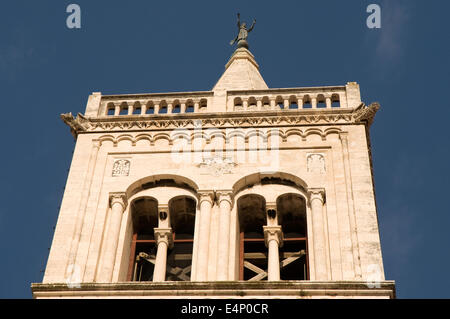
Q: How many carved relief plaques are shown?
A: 3